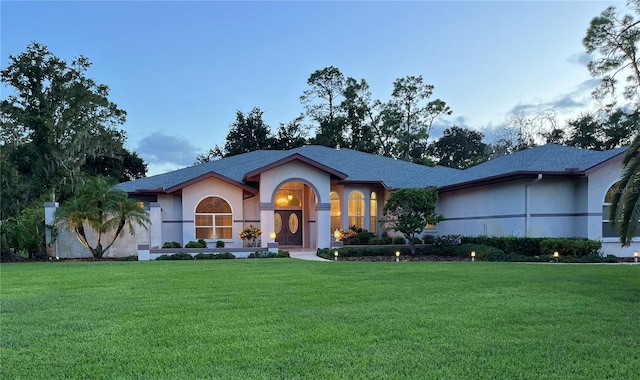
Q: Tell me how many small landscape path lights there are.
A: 5